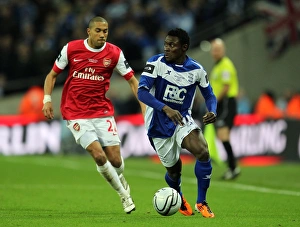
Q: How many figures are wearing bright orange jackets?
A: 3